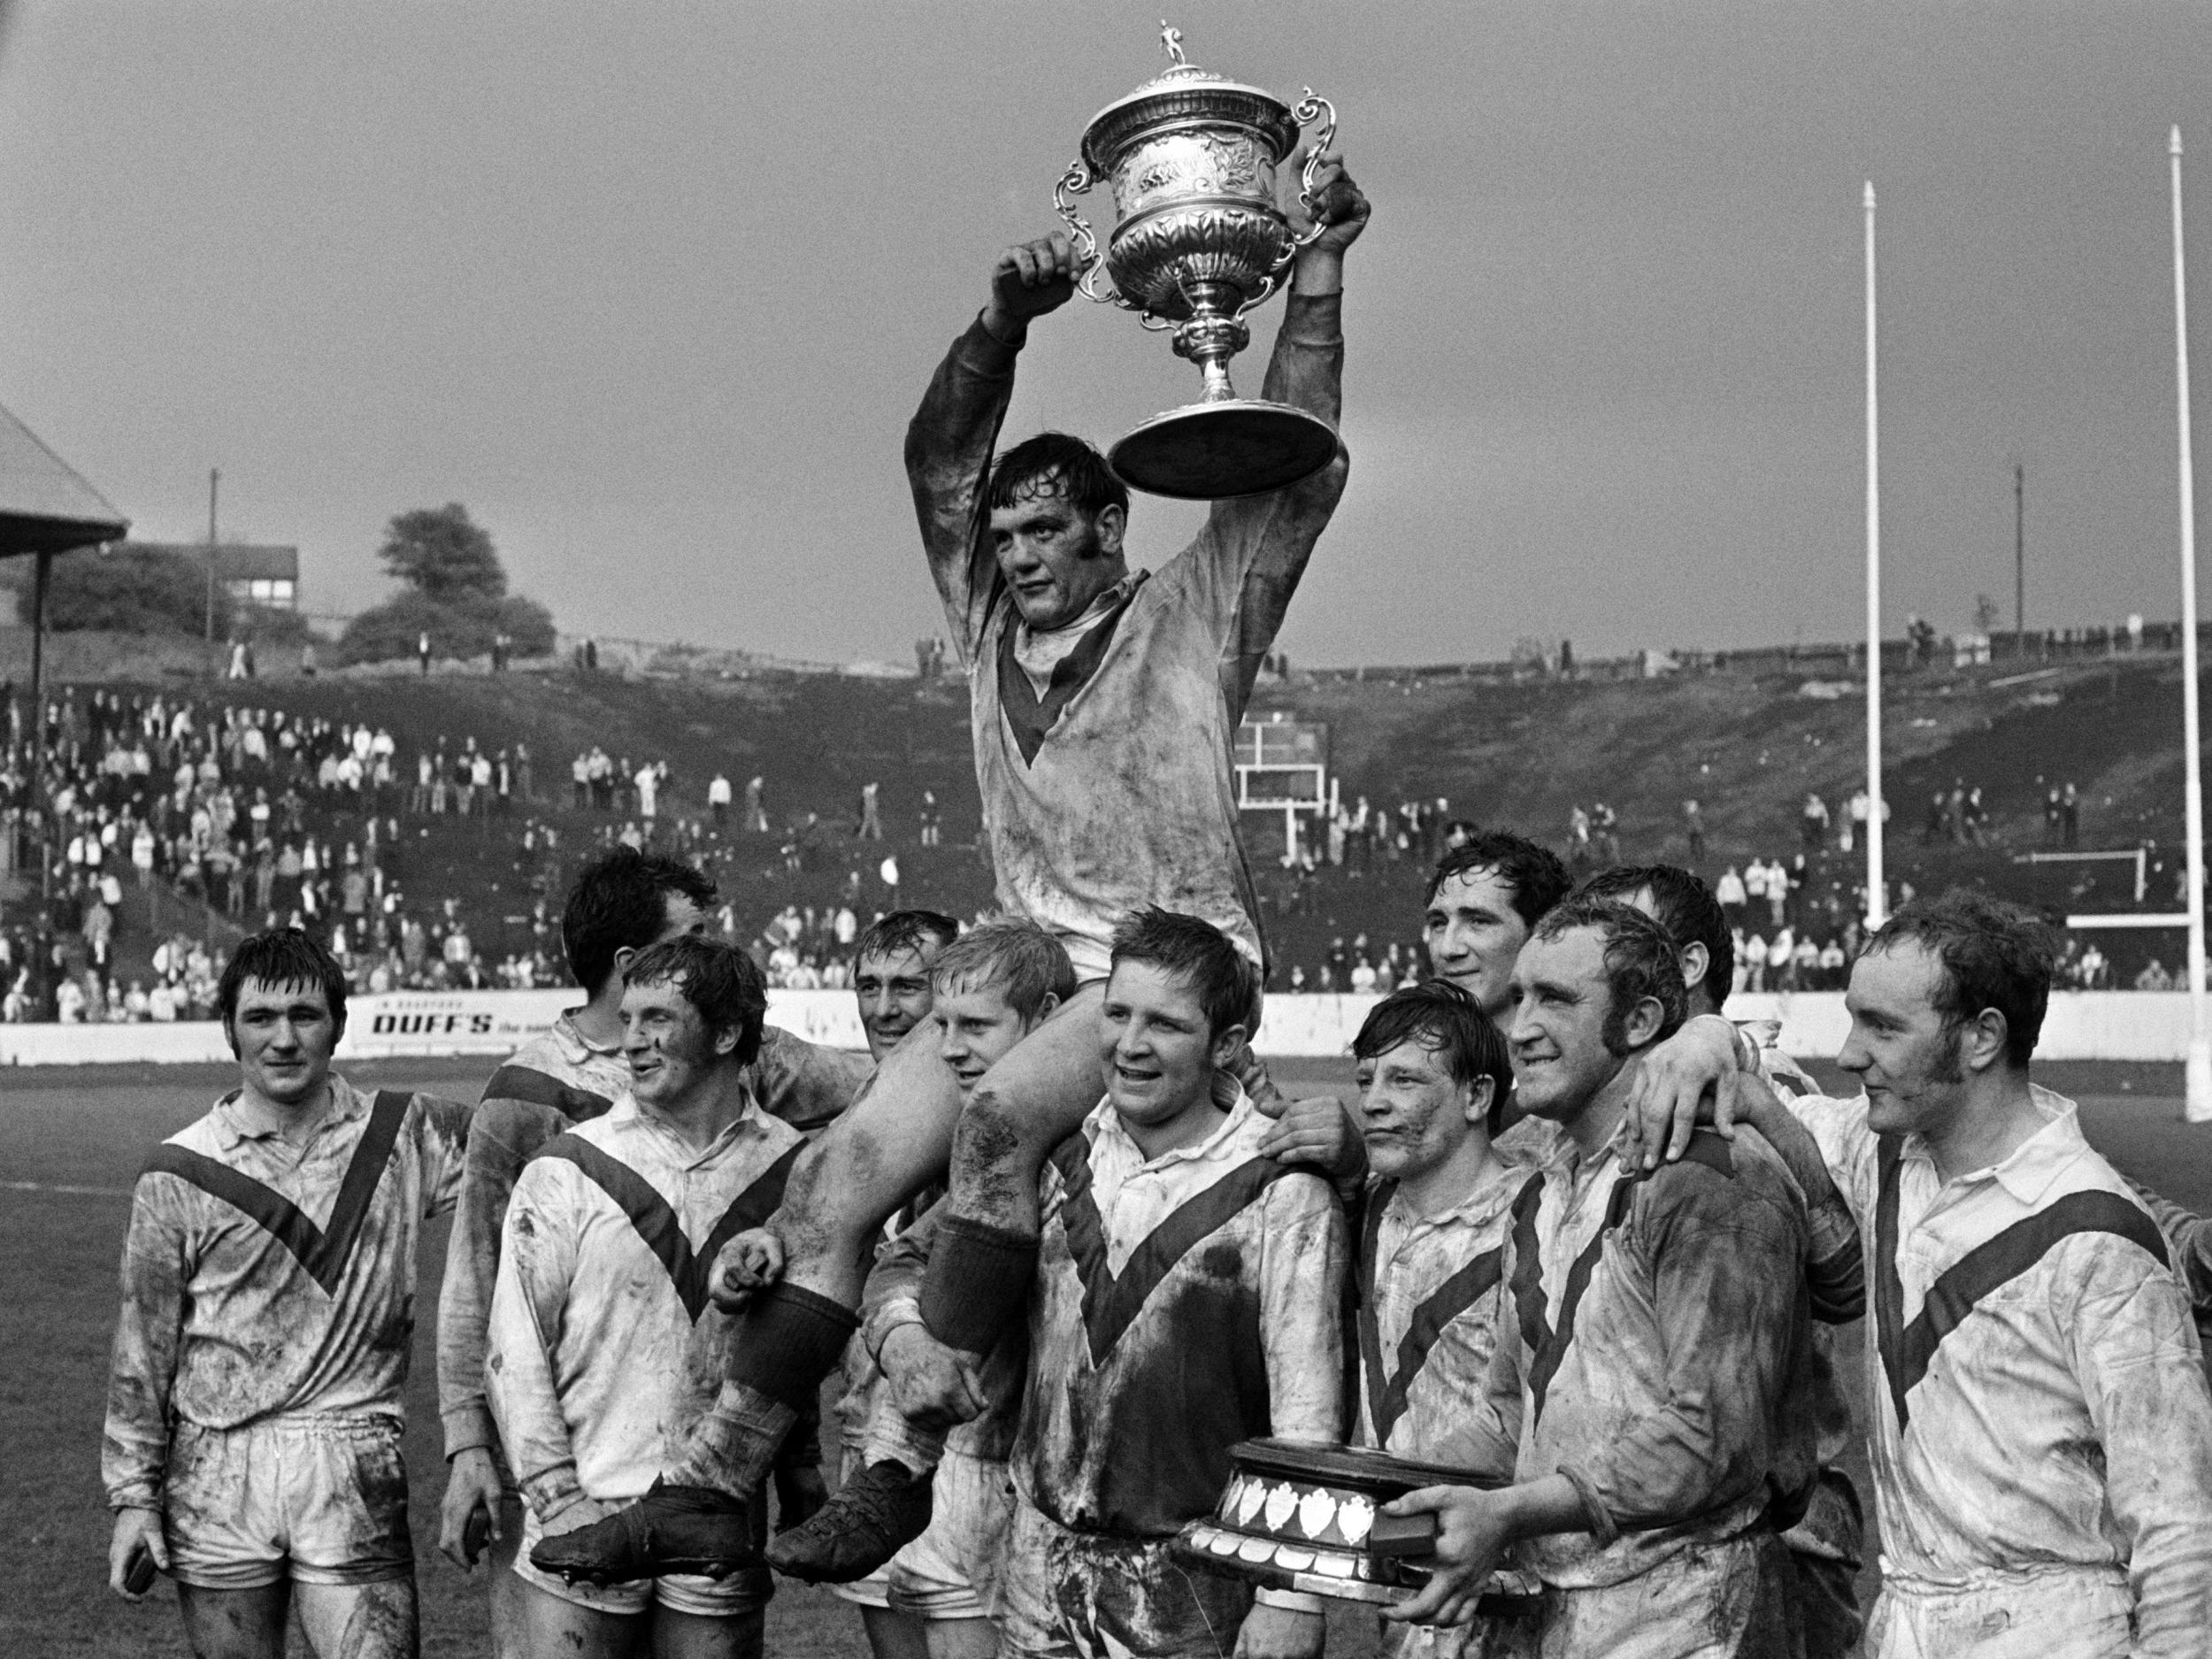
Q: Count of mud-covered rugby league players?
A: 12